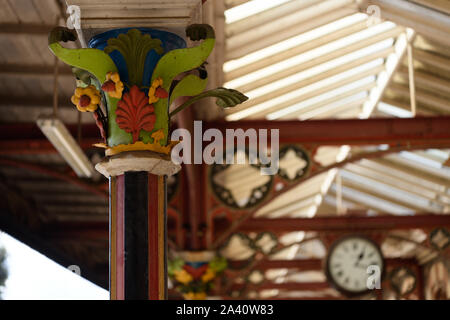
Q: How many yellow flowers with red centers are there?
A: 3